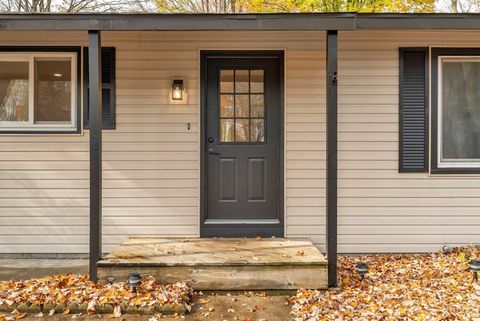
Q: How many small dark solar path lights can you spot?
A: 3